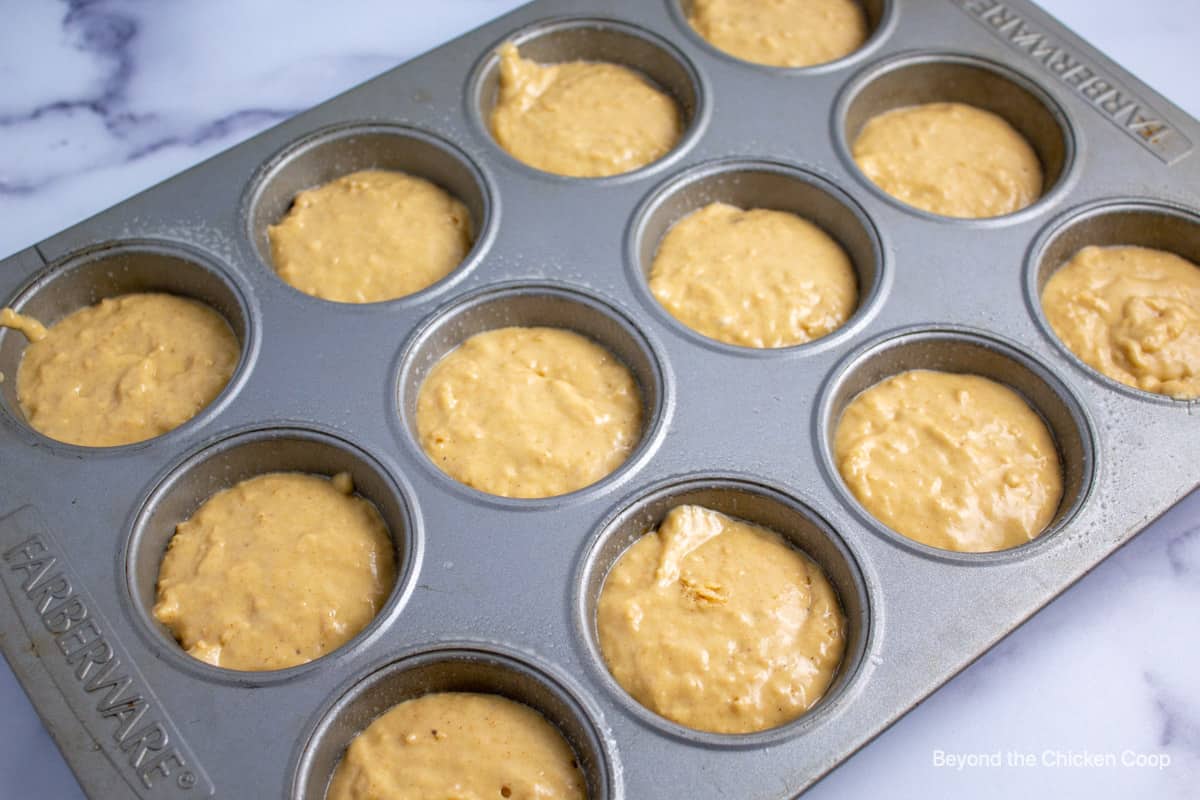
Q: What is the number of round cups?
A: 12